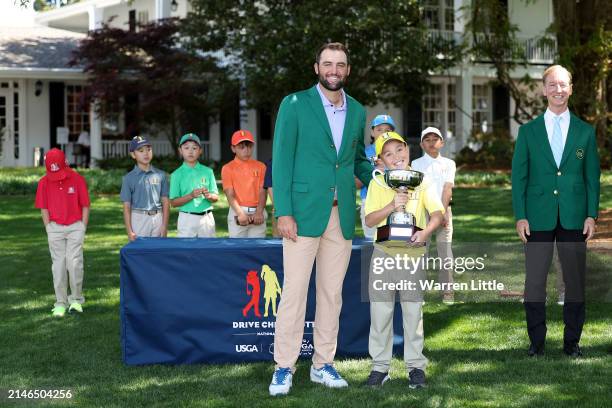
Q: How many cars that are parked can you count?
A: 0